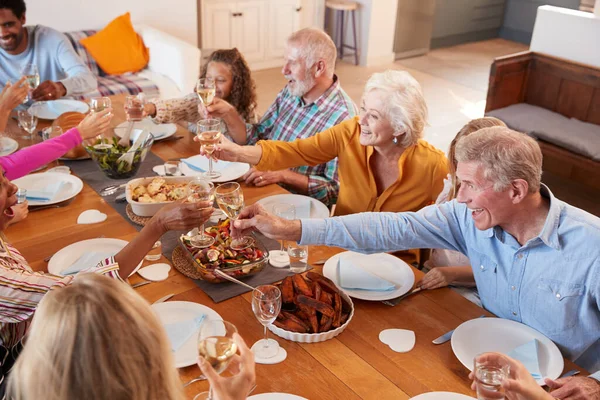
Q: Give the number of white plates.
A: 12